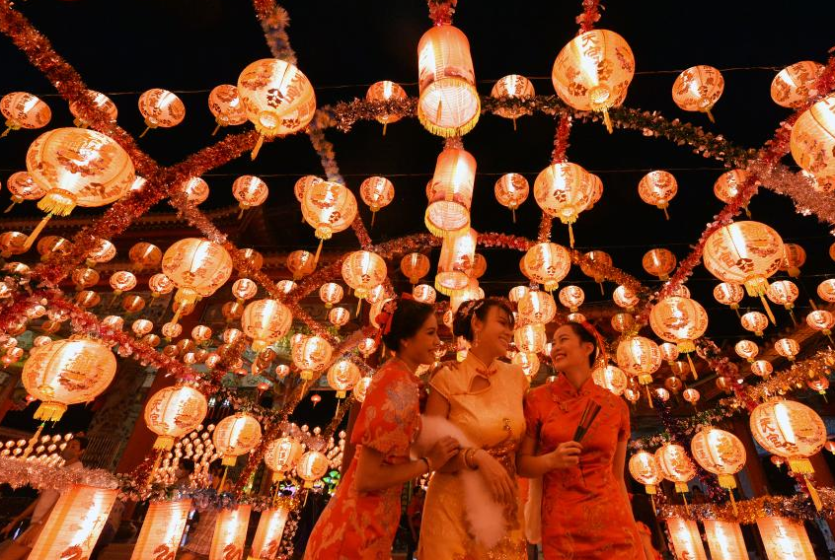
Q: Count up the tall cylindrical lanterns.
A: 11